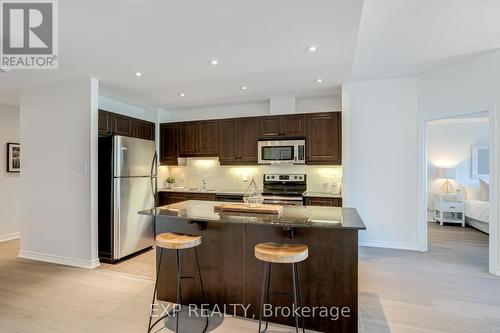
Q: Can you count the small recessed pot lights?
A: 6